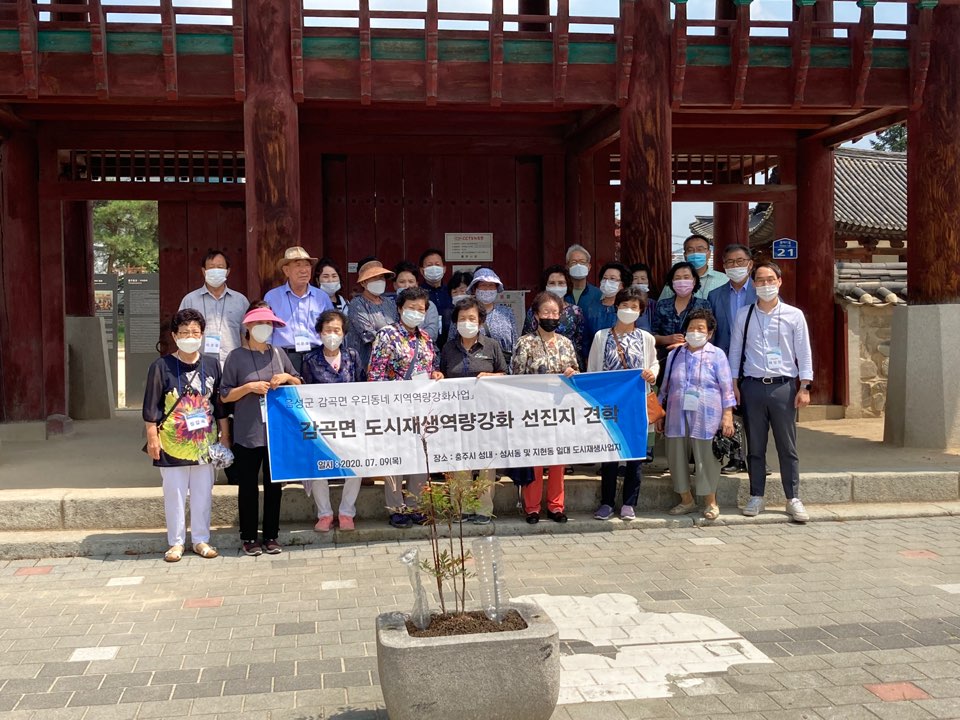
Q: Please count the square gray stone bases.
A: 2